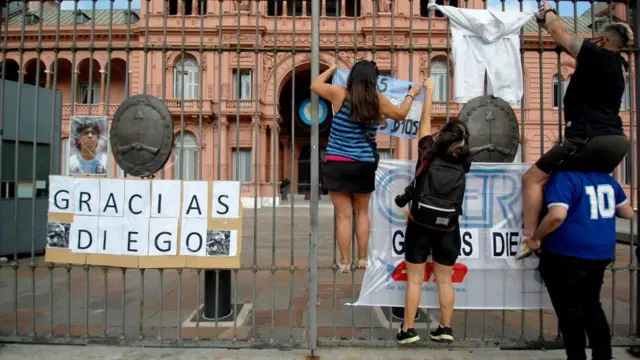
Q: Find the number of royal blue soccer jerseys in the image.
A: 1